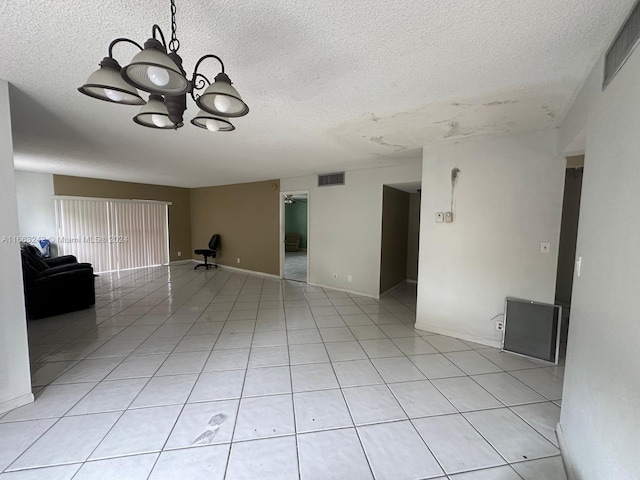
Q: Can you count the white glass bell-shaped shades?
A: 5